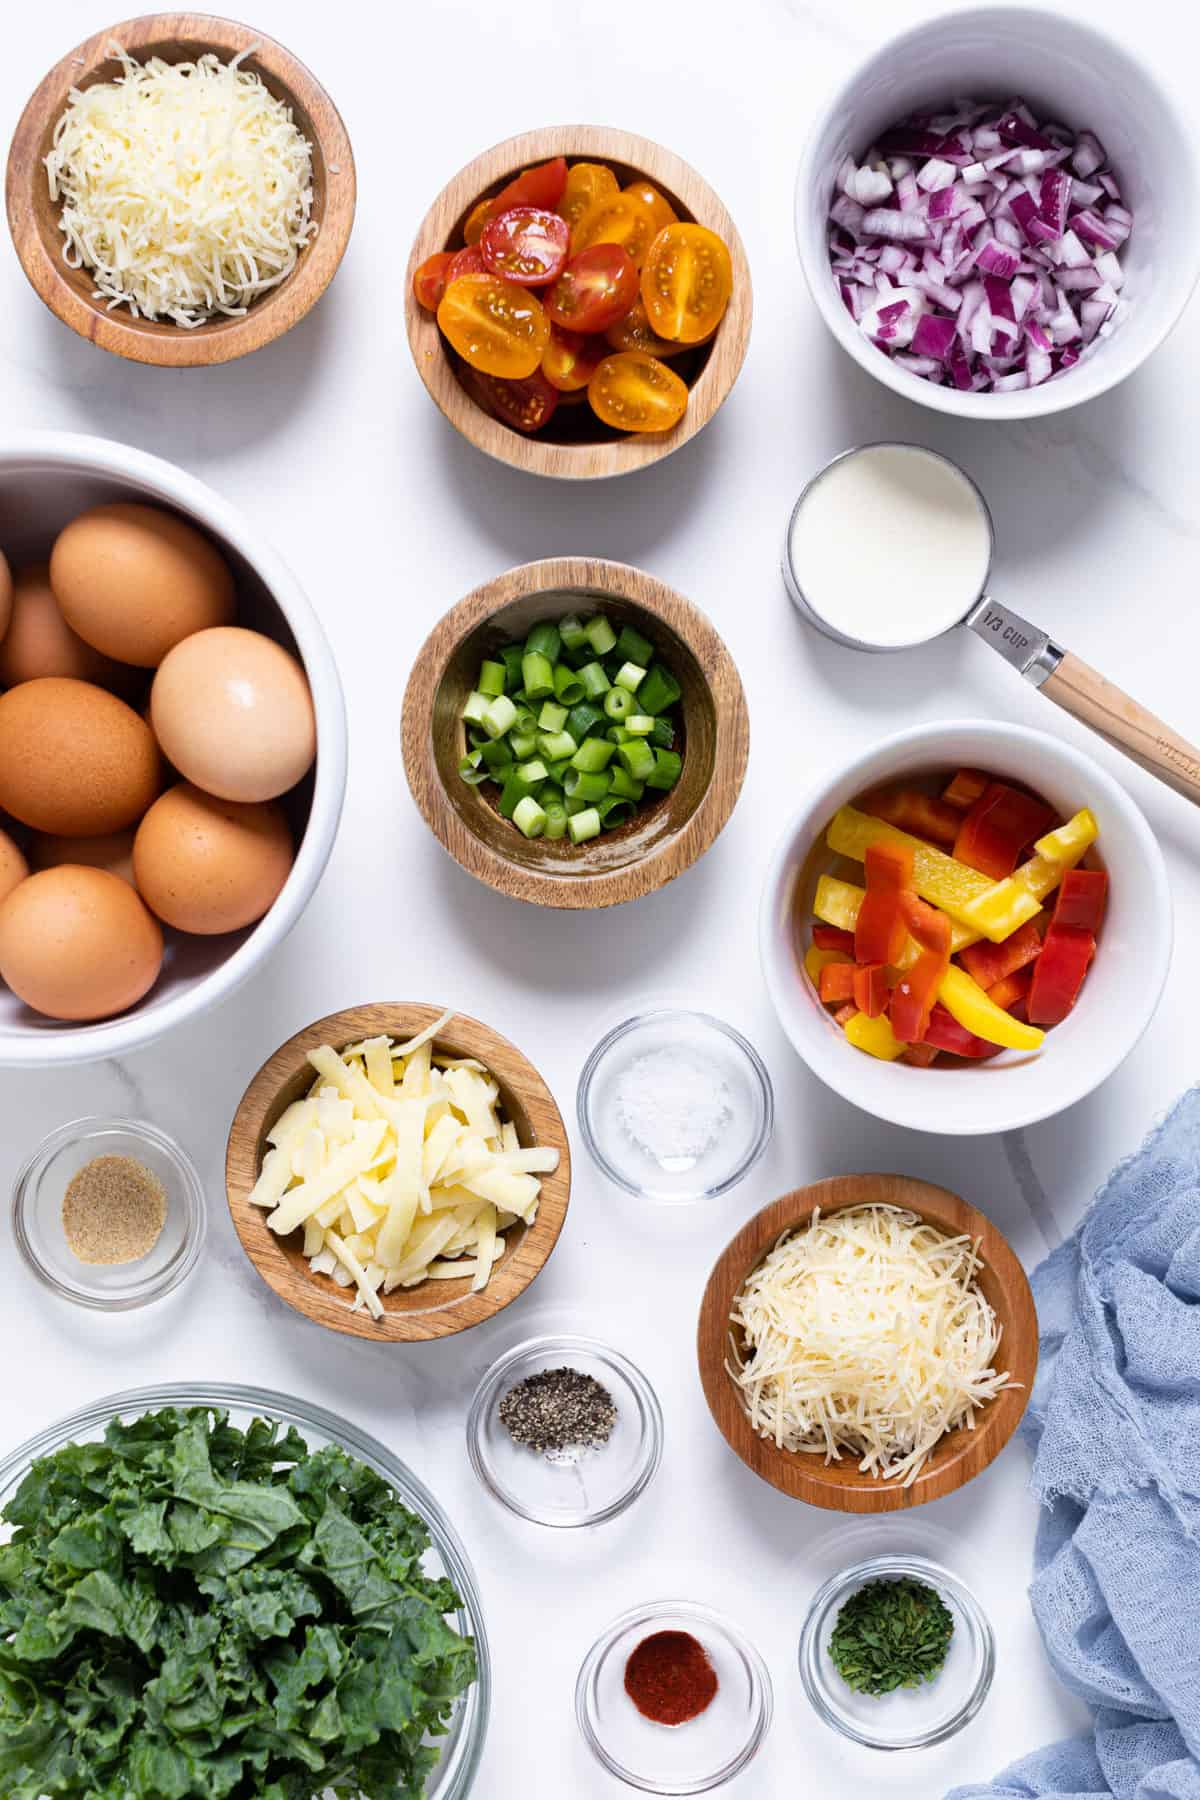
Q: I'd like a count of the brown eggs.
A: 9